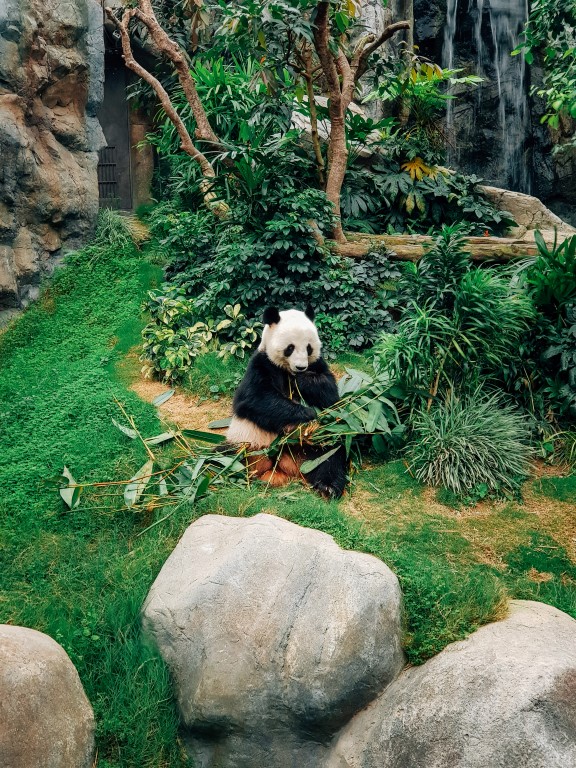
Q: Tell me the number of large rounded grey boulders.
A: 3